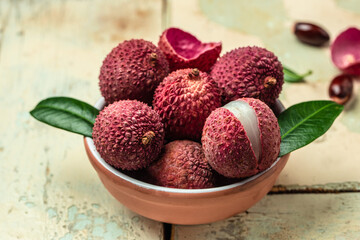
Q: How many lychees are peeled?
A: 1